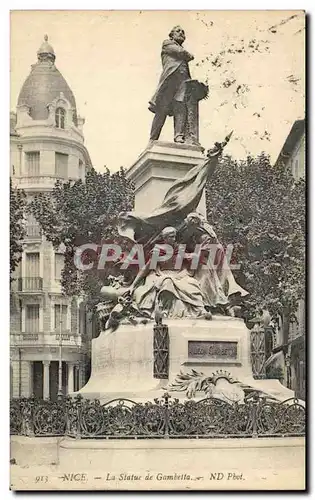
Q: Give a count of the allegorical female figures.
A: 2